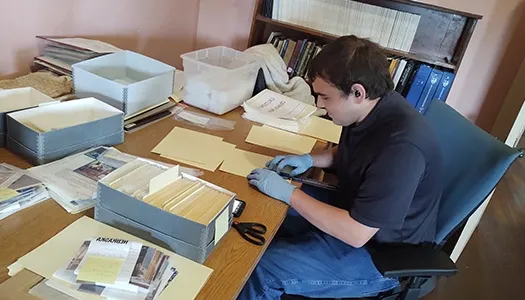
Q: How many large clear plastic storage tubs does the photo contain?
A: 1